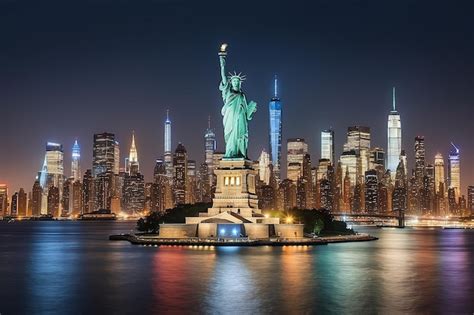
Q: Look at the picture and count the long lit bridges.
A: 1